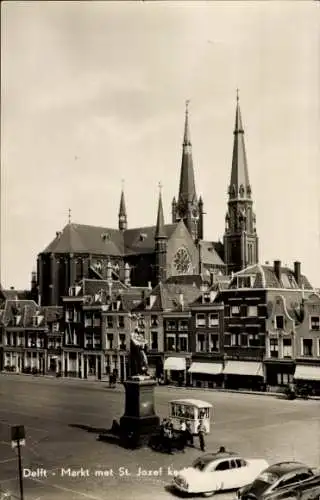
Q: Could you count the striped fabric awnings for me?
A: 0